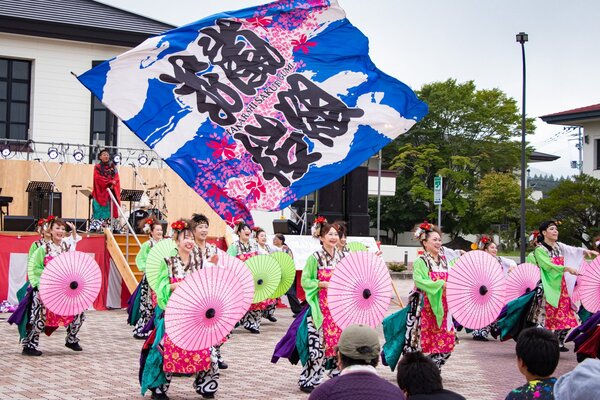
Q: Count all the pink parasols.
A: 7